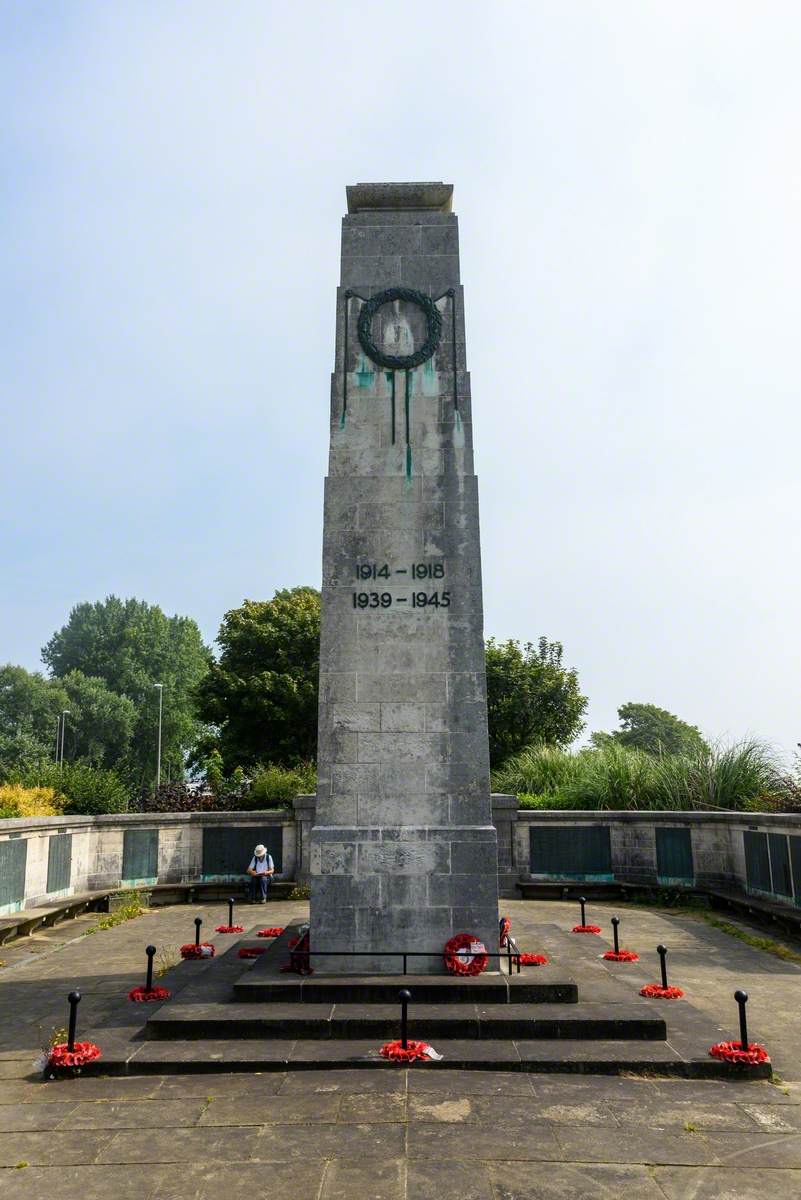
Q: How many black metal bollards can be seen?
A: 9